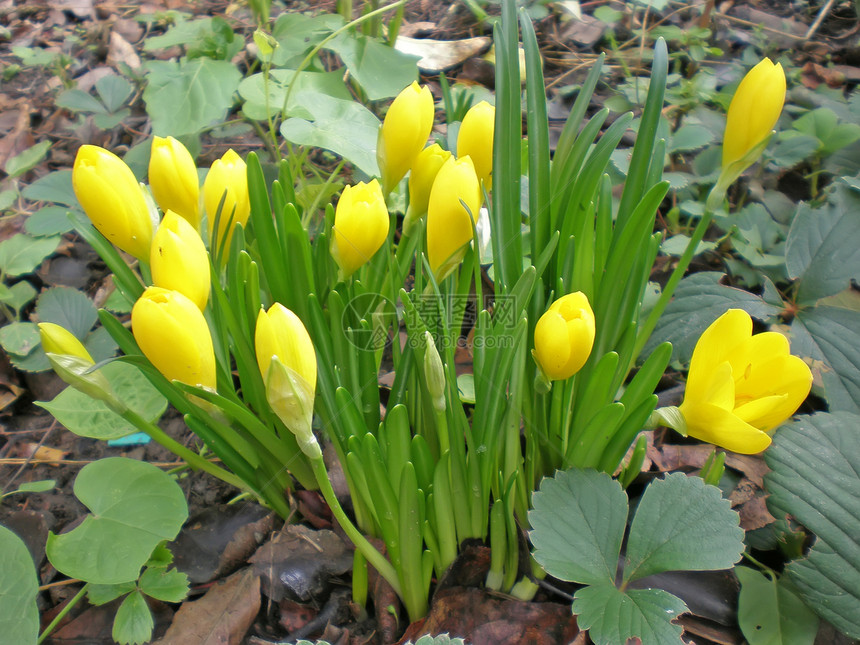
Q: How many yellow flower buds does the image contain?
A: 14